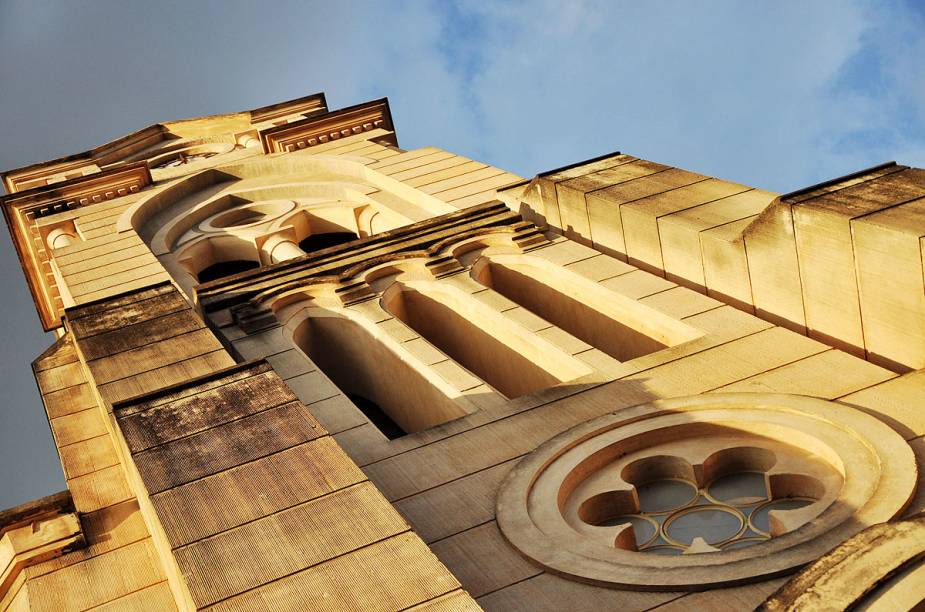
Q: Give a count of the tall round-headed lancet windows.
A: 3